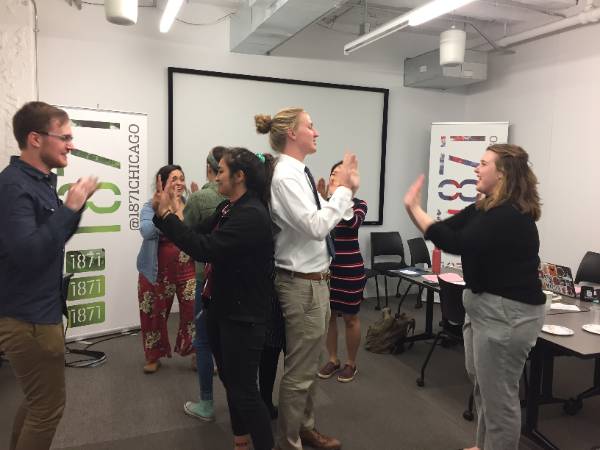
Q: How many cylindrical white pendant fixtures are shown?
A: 2